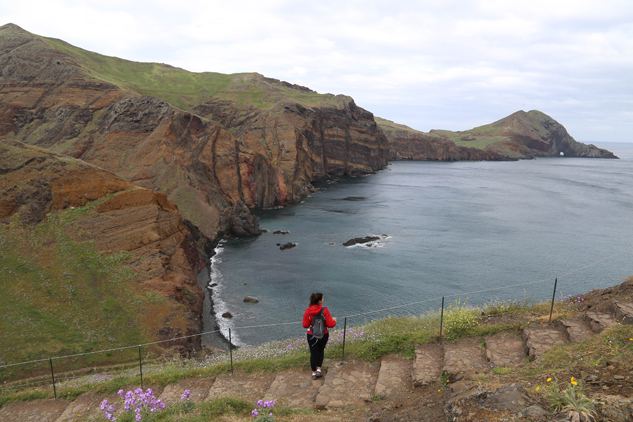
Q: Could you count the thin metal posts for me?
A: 6